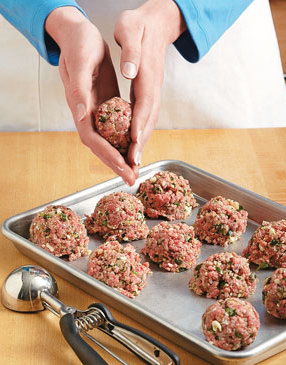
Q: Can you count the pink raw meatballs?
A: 11